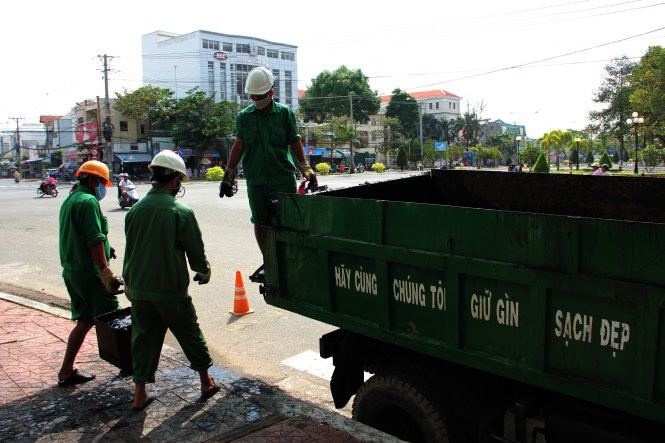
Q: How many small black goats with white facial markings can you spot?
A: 0